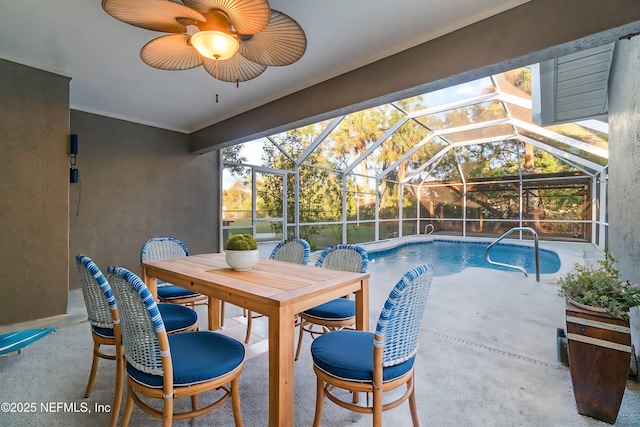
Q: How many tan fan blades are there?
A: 5